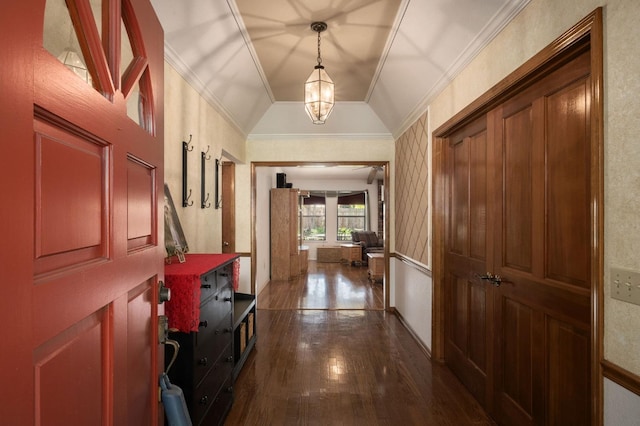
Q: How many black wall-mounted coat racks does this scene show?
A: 3